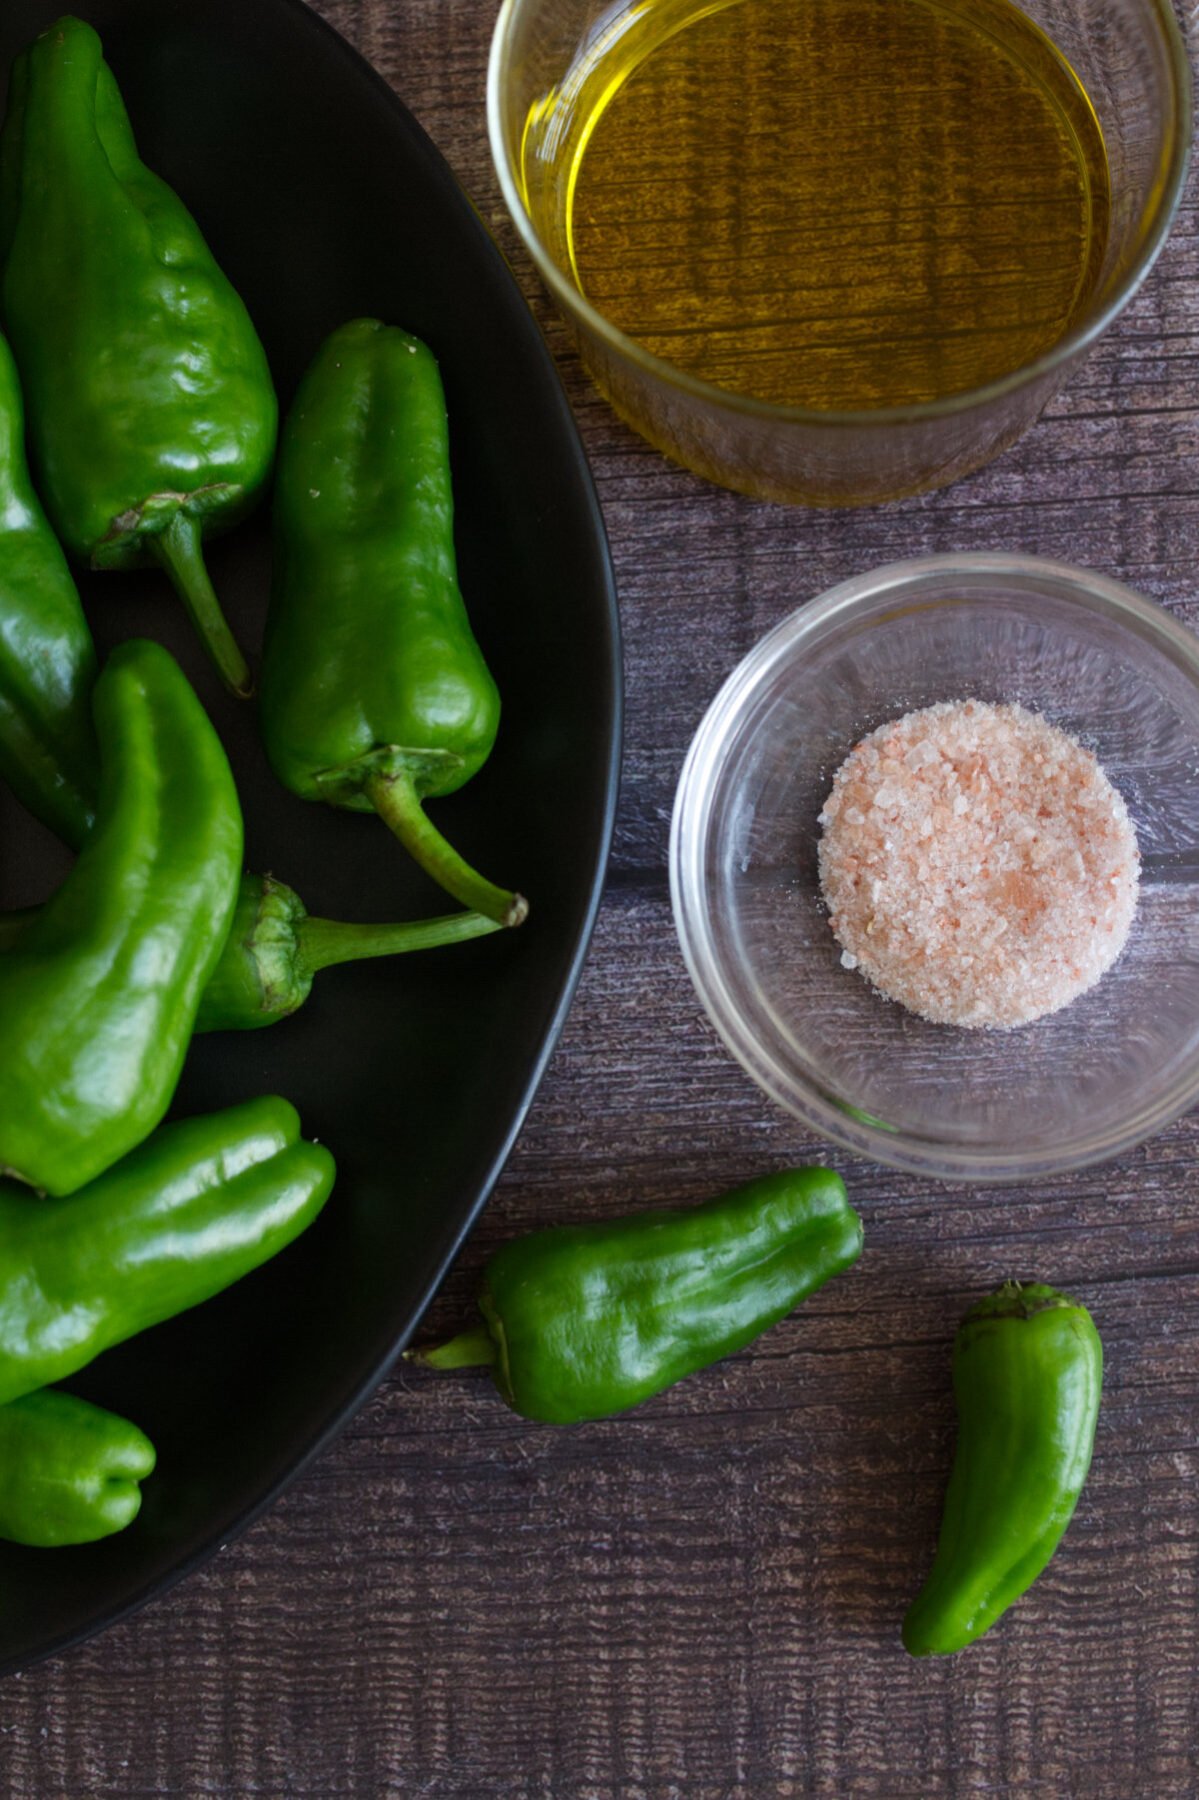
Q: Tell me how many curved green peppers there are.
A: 2